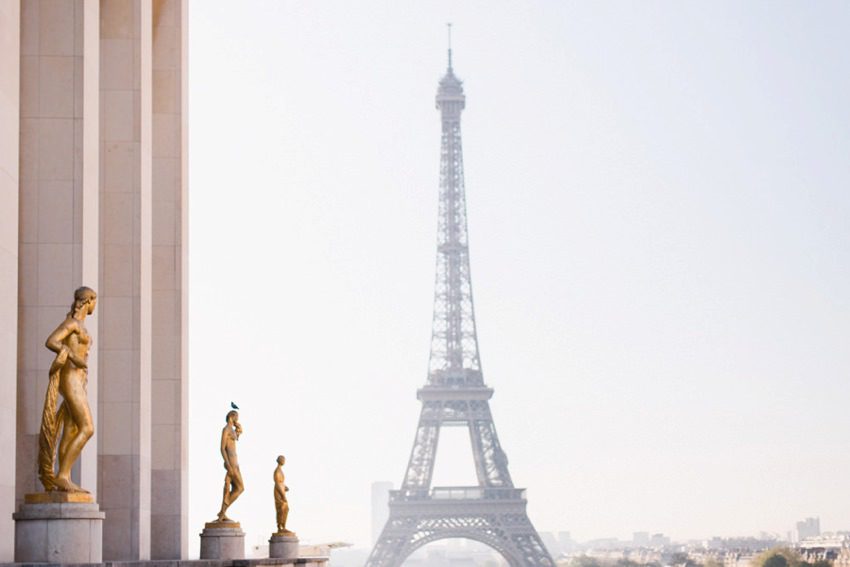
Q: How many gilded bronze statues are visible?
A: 3